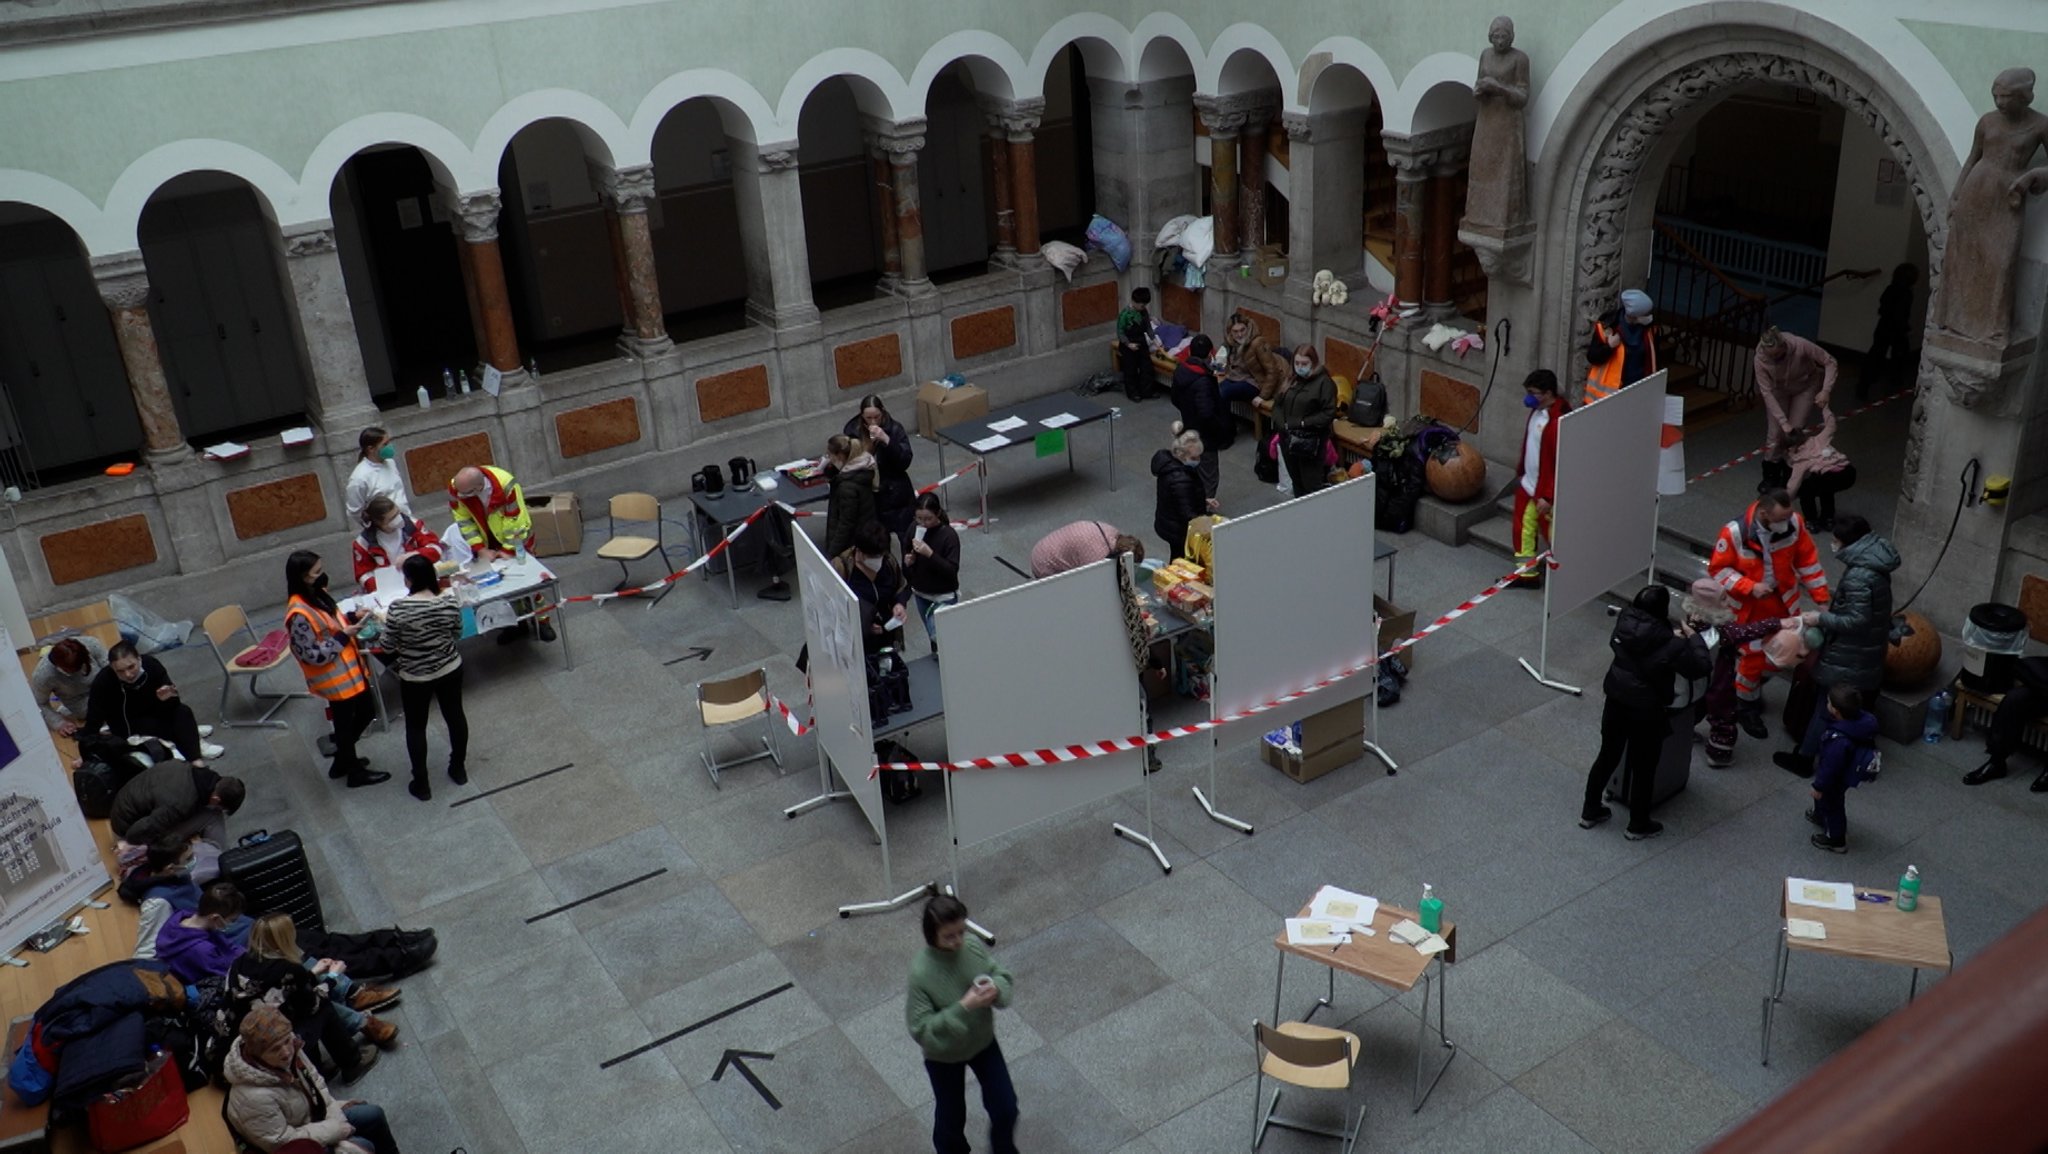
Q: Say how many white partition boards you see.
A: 4